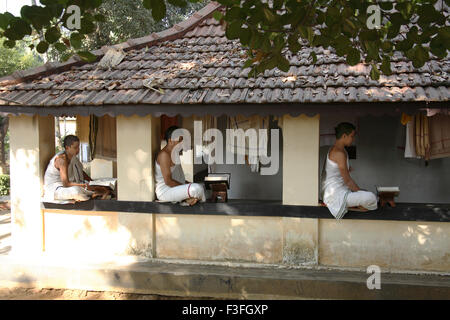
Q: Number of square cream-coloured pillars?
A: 3